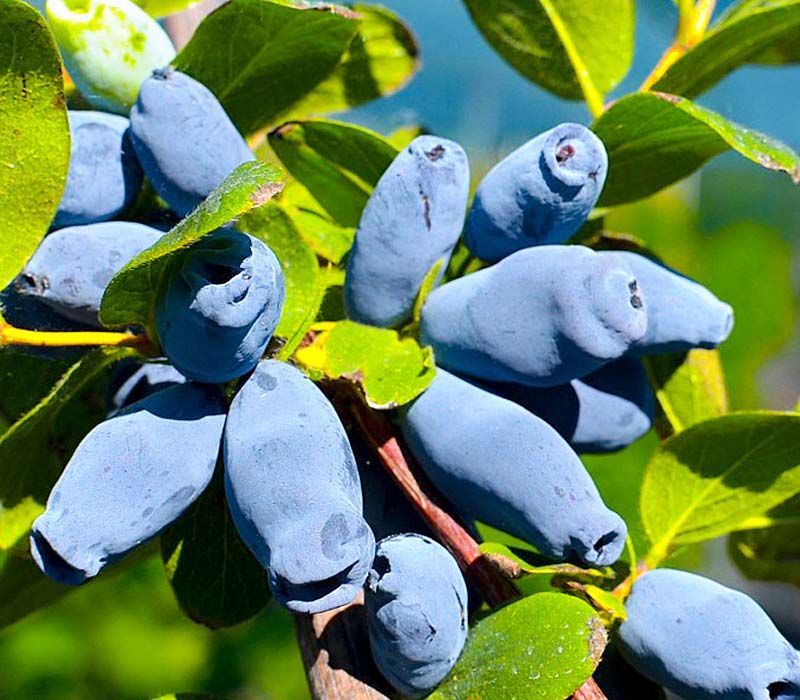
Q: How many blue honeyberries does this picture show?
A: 15